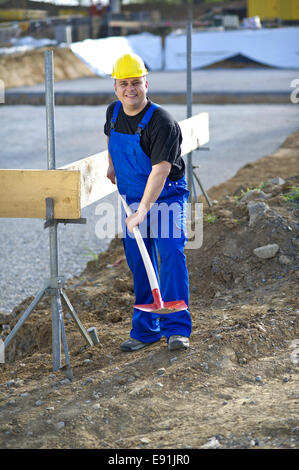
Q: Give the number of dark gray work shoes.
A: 2